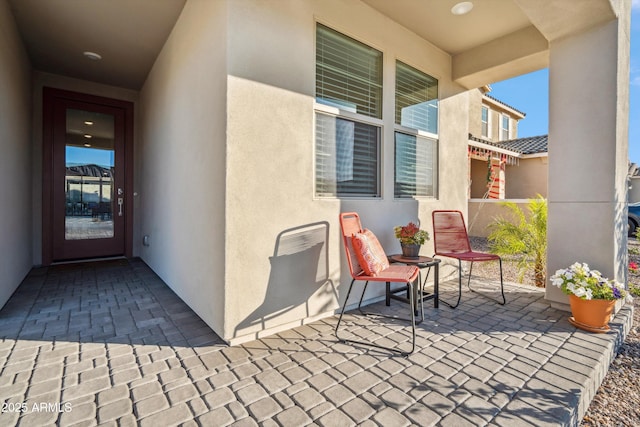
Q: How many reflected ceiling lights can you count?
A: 3